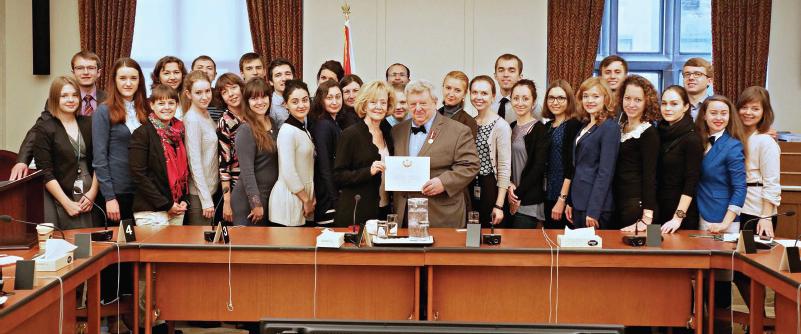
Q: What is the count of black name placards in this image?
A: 9